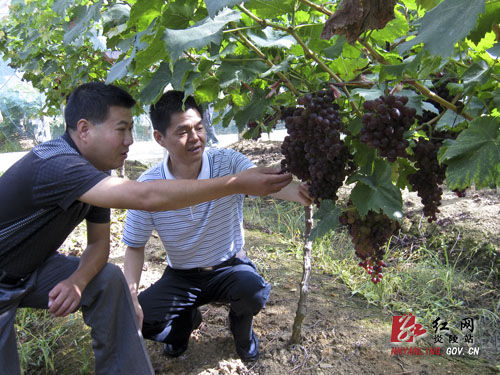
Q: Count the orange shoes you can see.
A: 0